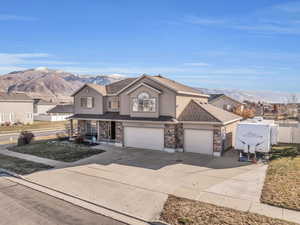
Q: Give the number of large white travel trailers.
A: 1